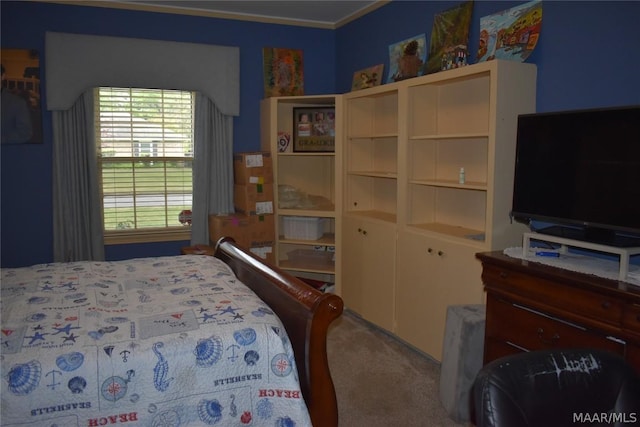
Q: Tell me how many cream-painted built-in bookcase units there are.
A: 3